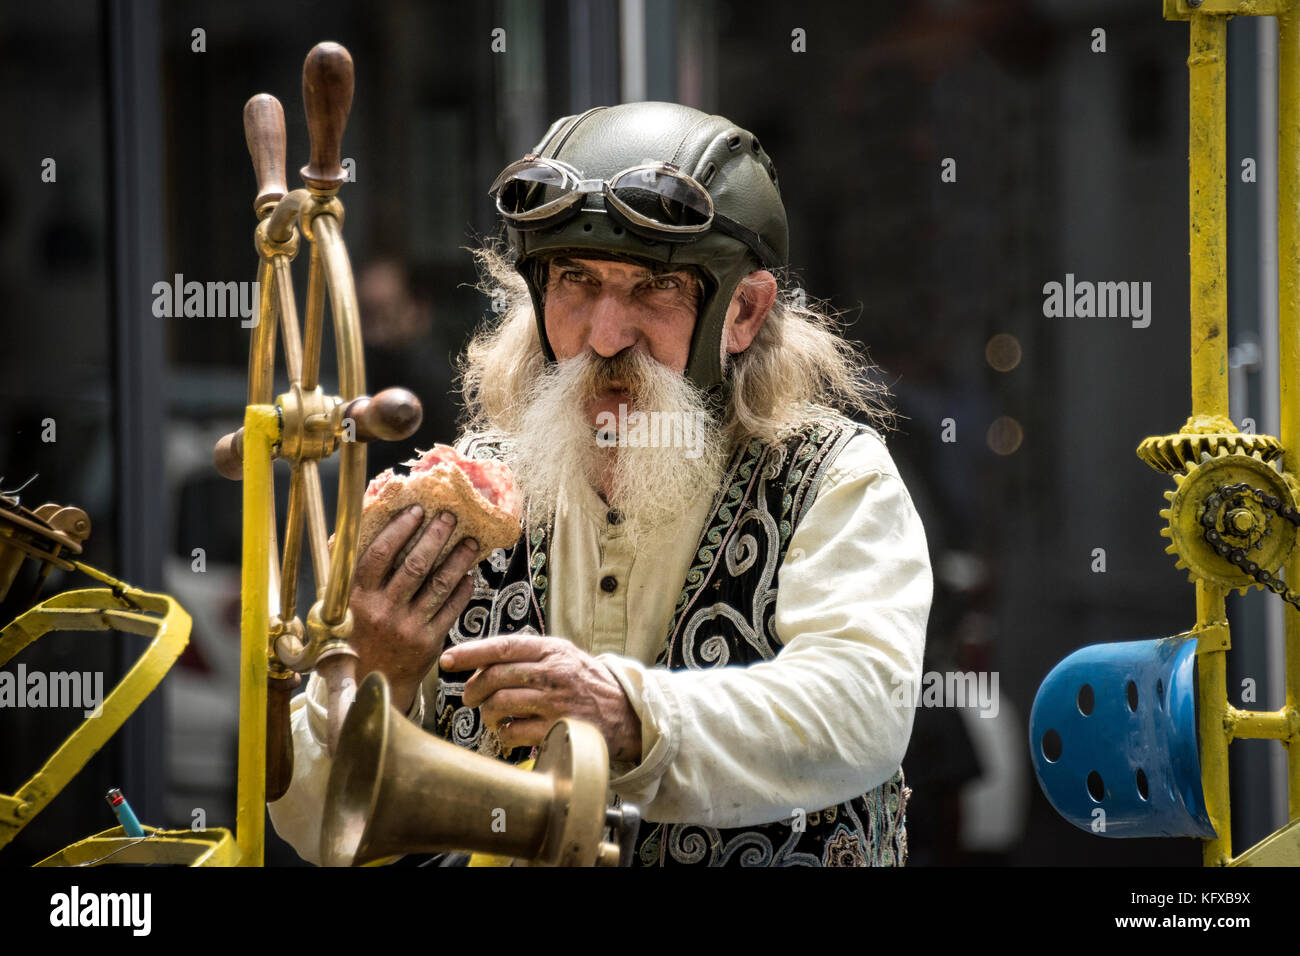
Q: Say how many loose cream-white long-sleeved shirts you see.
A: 1